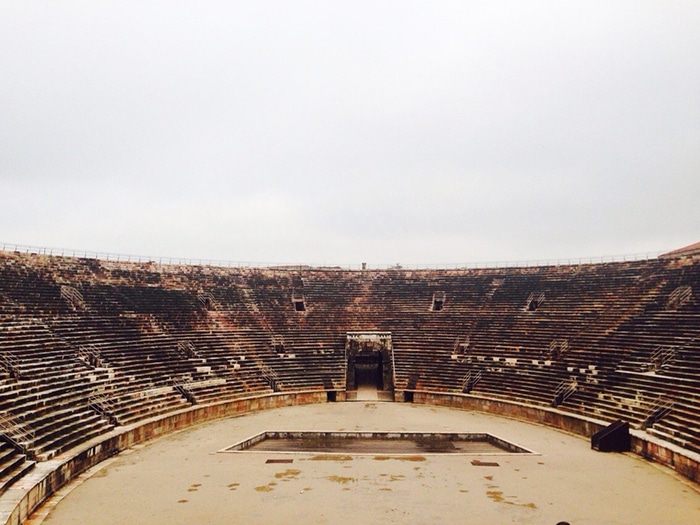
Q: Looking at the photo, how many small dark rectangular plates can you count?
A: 2